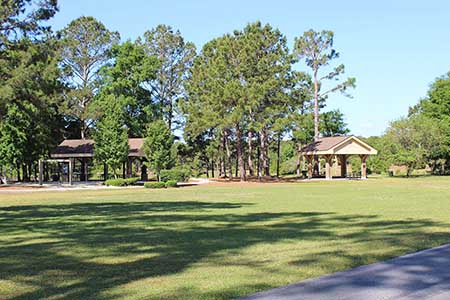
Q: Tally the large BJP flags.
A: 0